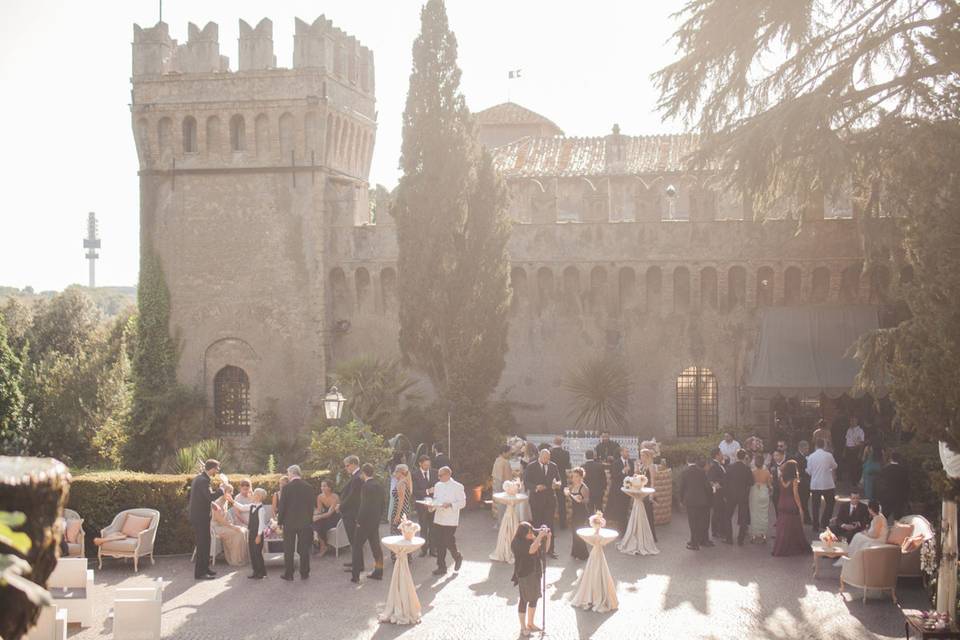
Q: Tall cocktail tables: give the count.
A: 4